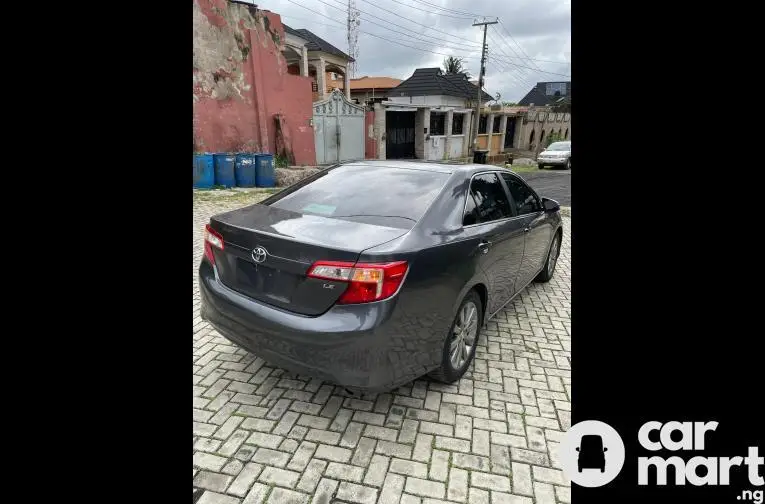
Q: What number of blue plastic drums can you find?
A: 4